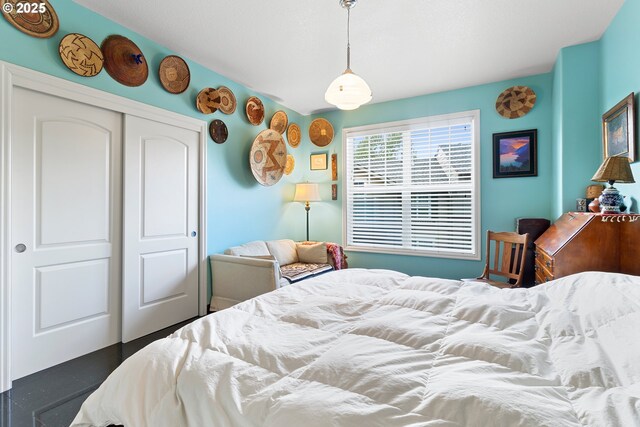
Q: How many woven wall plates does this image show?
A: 14